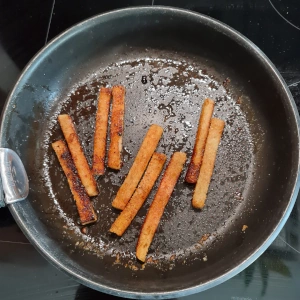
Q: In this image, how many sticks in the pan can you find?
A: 9